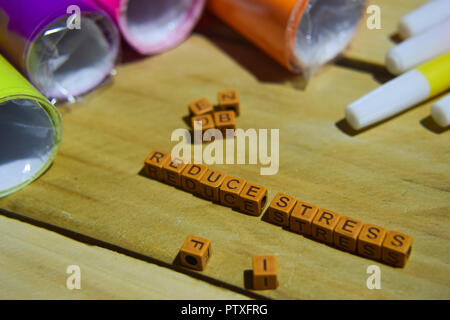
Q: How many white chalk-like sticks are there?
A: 4